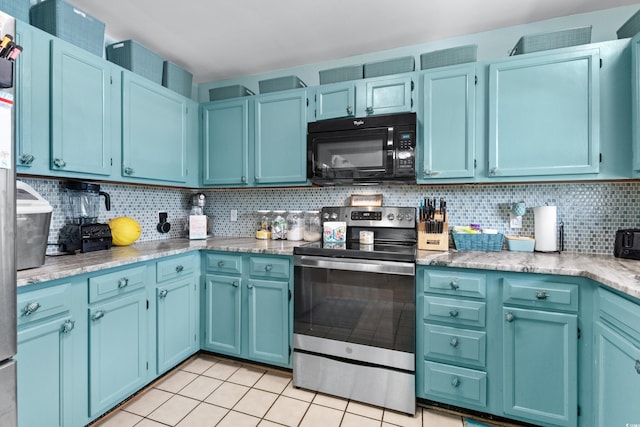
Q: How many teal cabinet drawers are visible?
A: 11